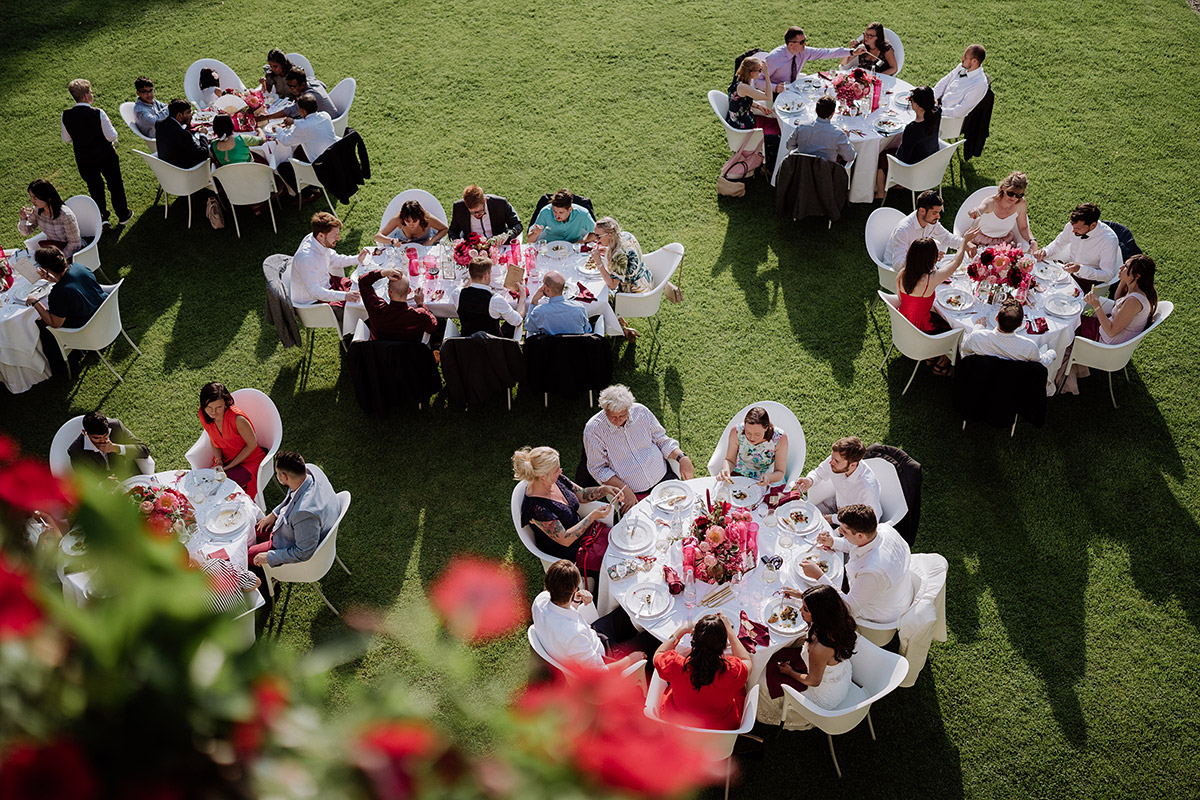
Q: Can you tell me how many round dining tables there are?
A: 6